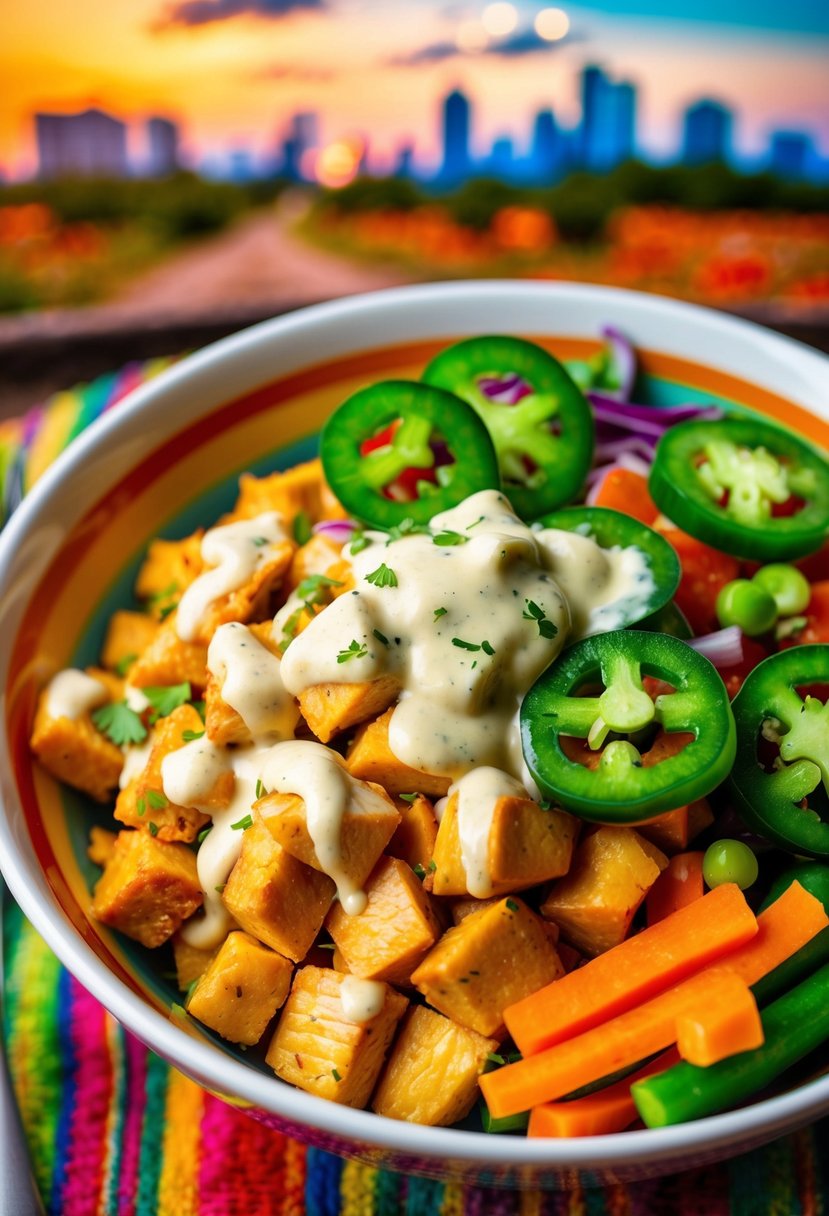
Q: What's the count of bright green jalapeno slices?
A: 6